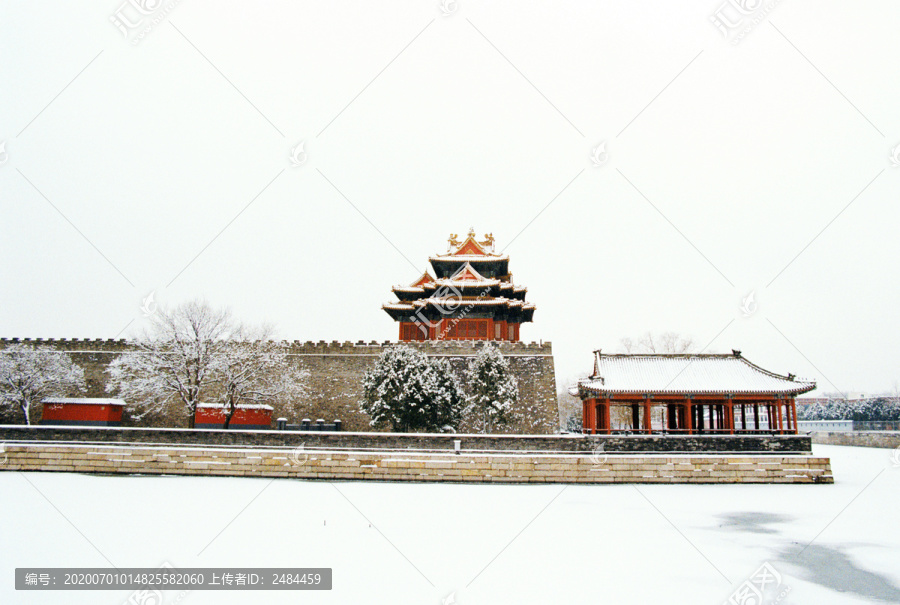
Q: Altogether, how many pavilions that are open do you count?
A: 1